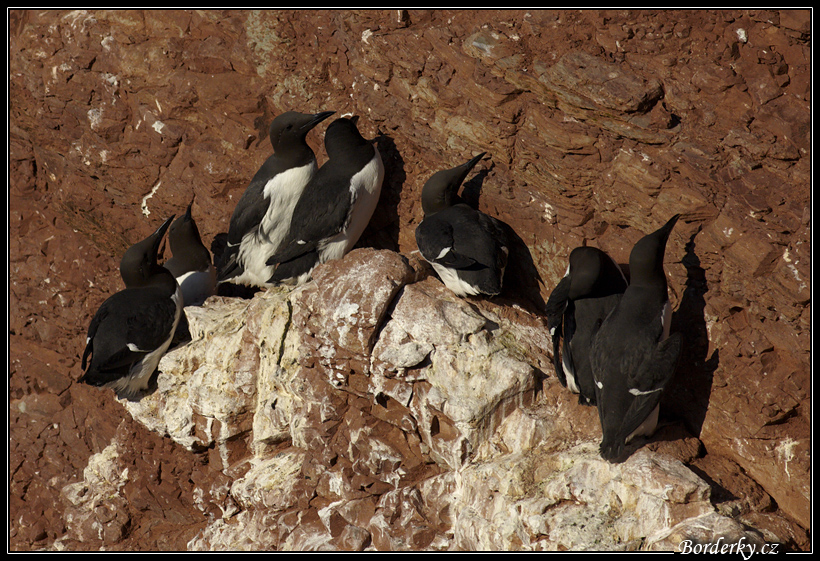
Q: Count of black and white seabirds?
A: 7